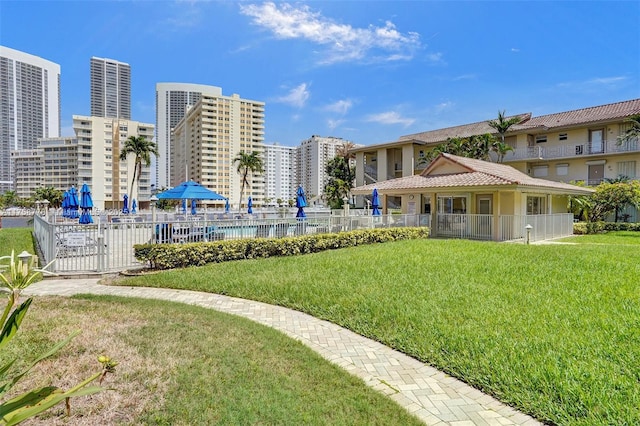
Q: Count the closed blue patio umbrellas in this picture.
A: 11